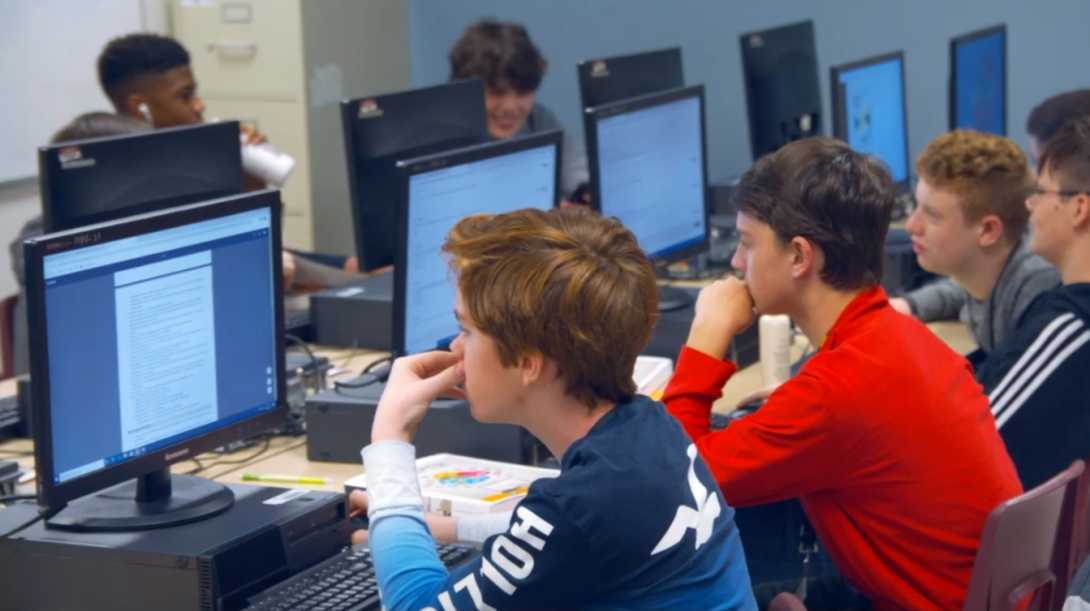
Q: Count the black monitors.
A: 9